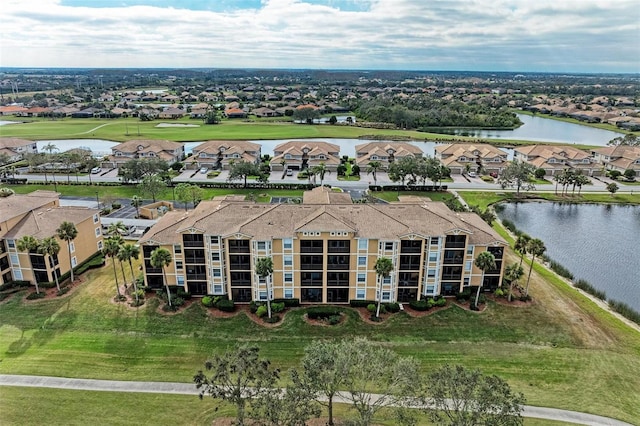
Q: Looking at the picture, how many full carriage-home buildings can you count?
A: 6